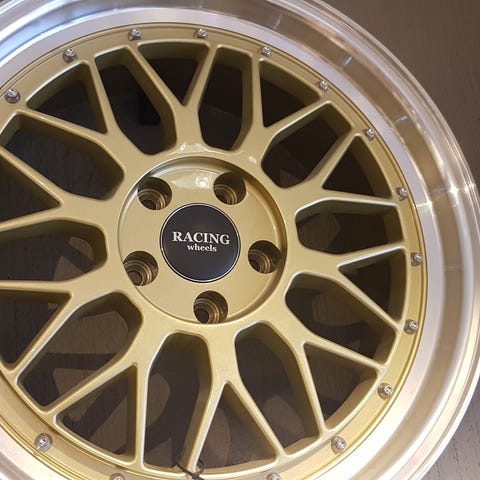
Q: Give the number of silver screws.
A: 15